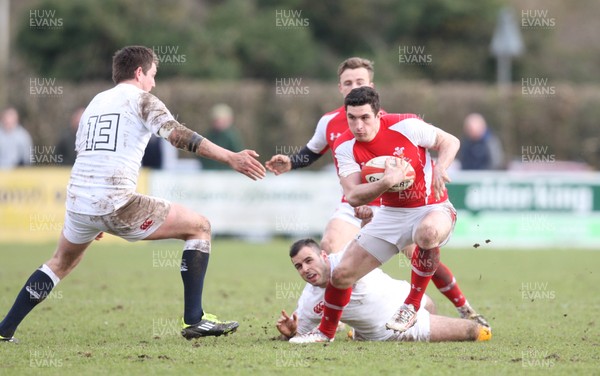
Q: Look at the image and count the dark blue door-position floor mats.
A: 0